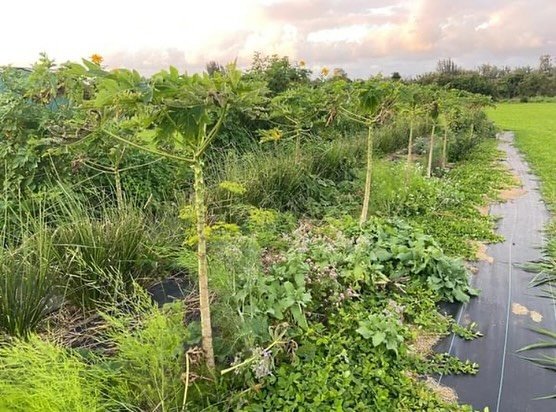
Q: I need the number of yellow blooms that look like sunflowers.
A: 3